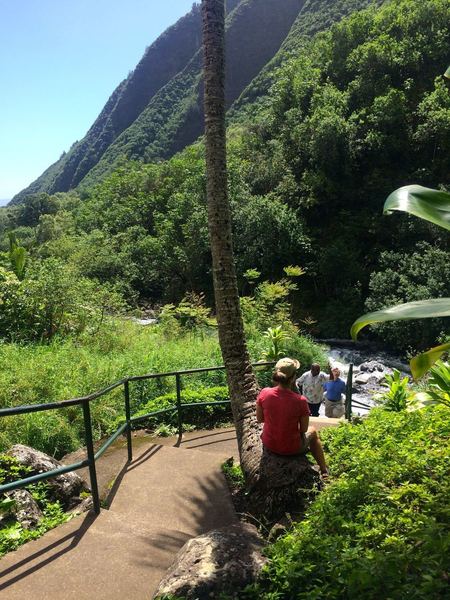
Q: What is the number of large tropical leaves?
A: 3